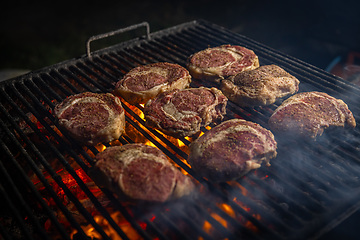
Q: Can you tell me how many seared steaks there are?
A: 8